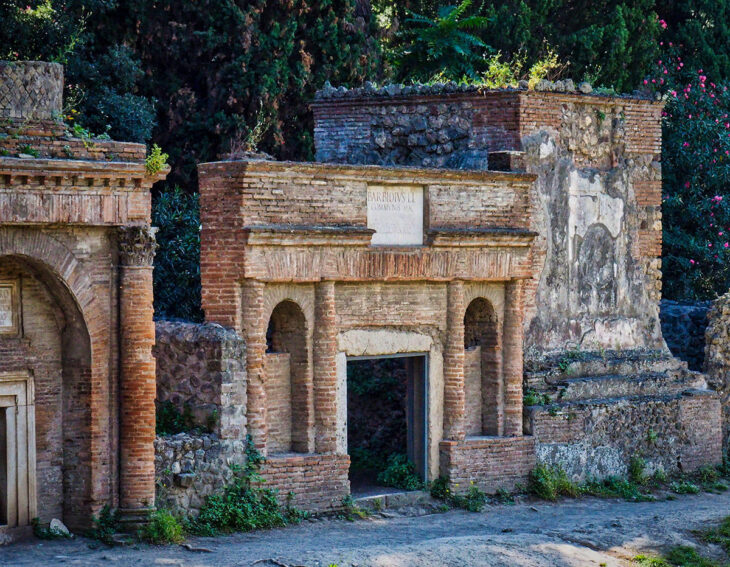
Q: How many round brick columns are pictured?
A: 5